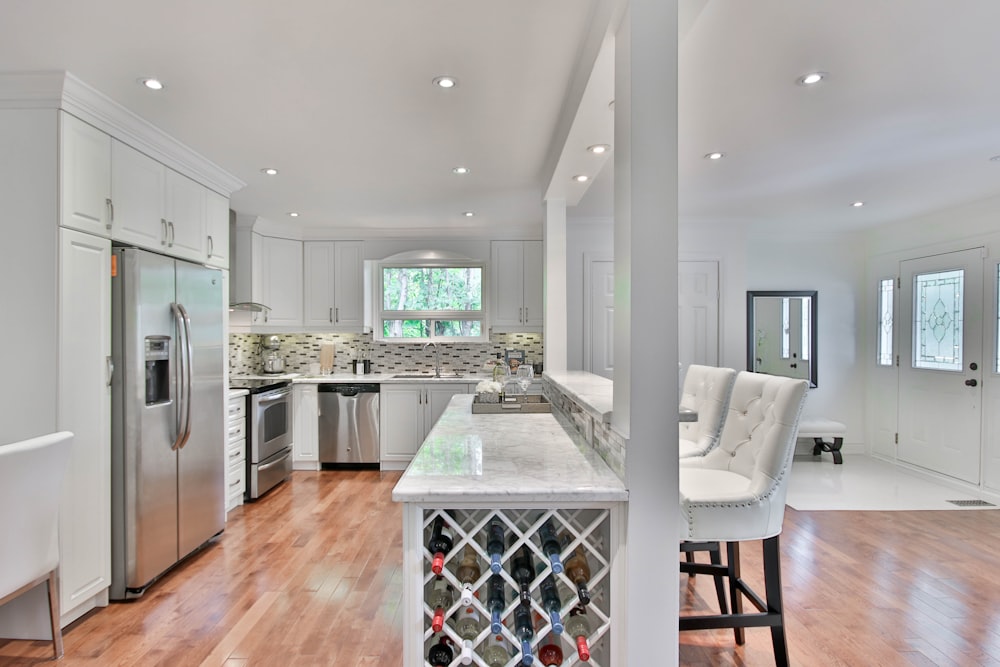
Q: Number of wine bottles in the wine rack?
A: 15